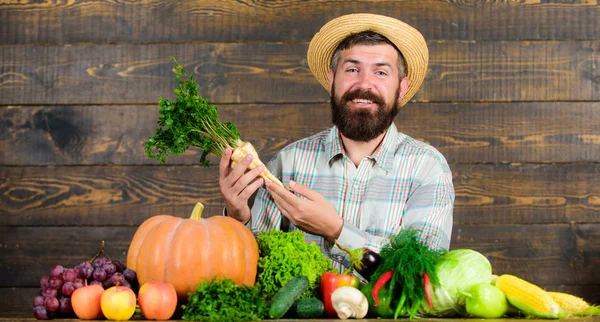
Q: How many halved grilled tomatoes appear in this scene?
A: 0